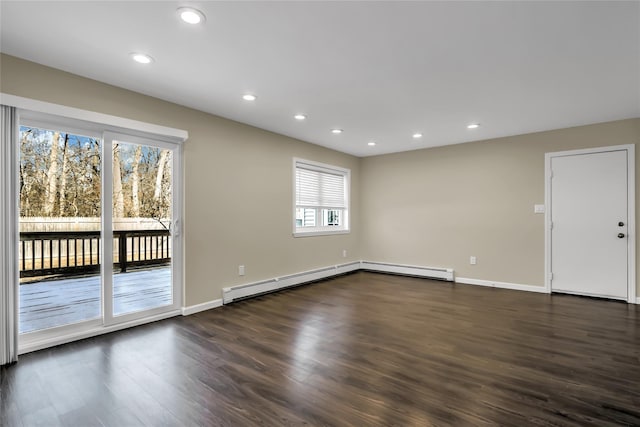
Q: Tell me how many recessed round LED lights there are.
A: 8